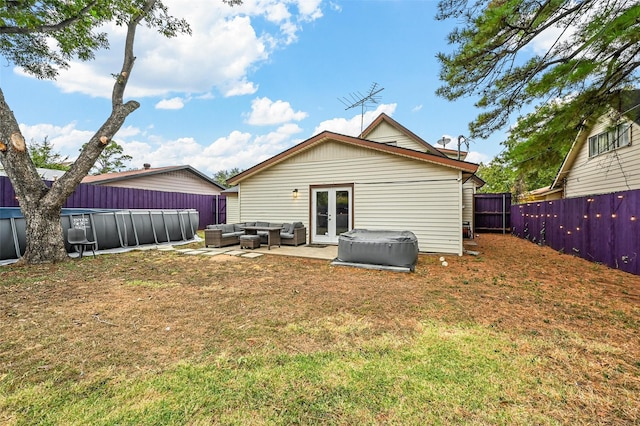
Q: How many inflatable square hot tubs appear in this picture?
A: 1